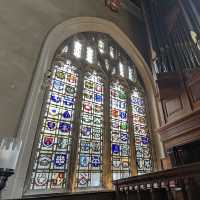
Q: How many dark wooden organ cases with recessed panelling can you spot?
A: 1